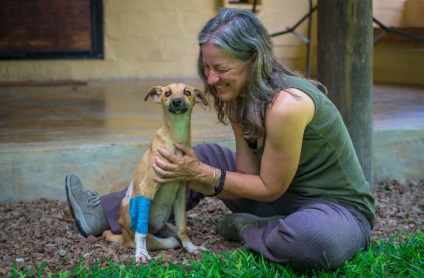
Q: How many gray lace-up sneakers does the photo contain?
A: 2